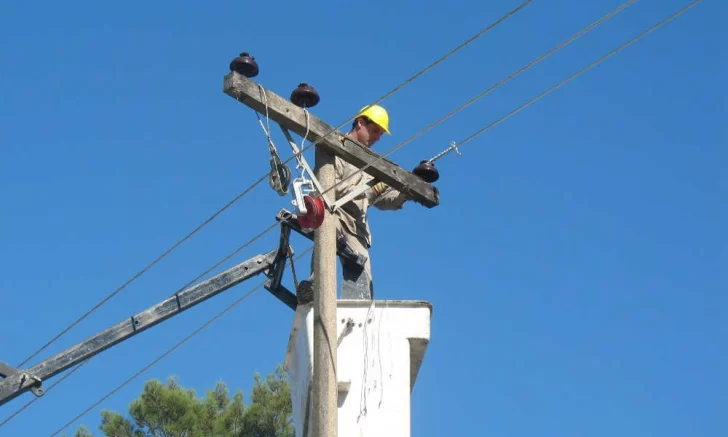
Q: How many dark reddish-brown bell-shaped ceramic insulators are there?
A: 3